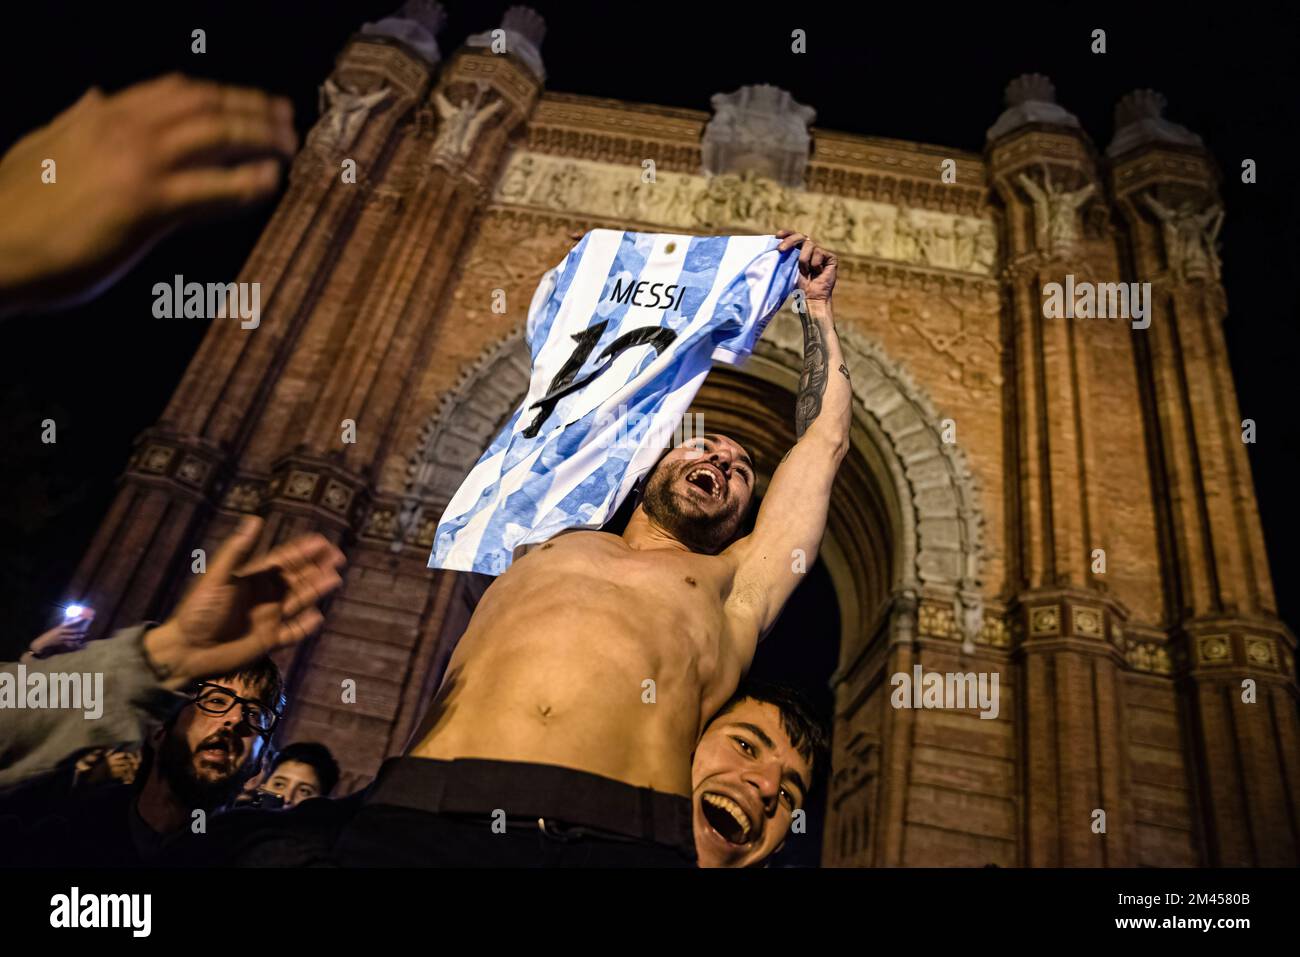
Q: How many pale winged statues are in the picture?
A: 4